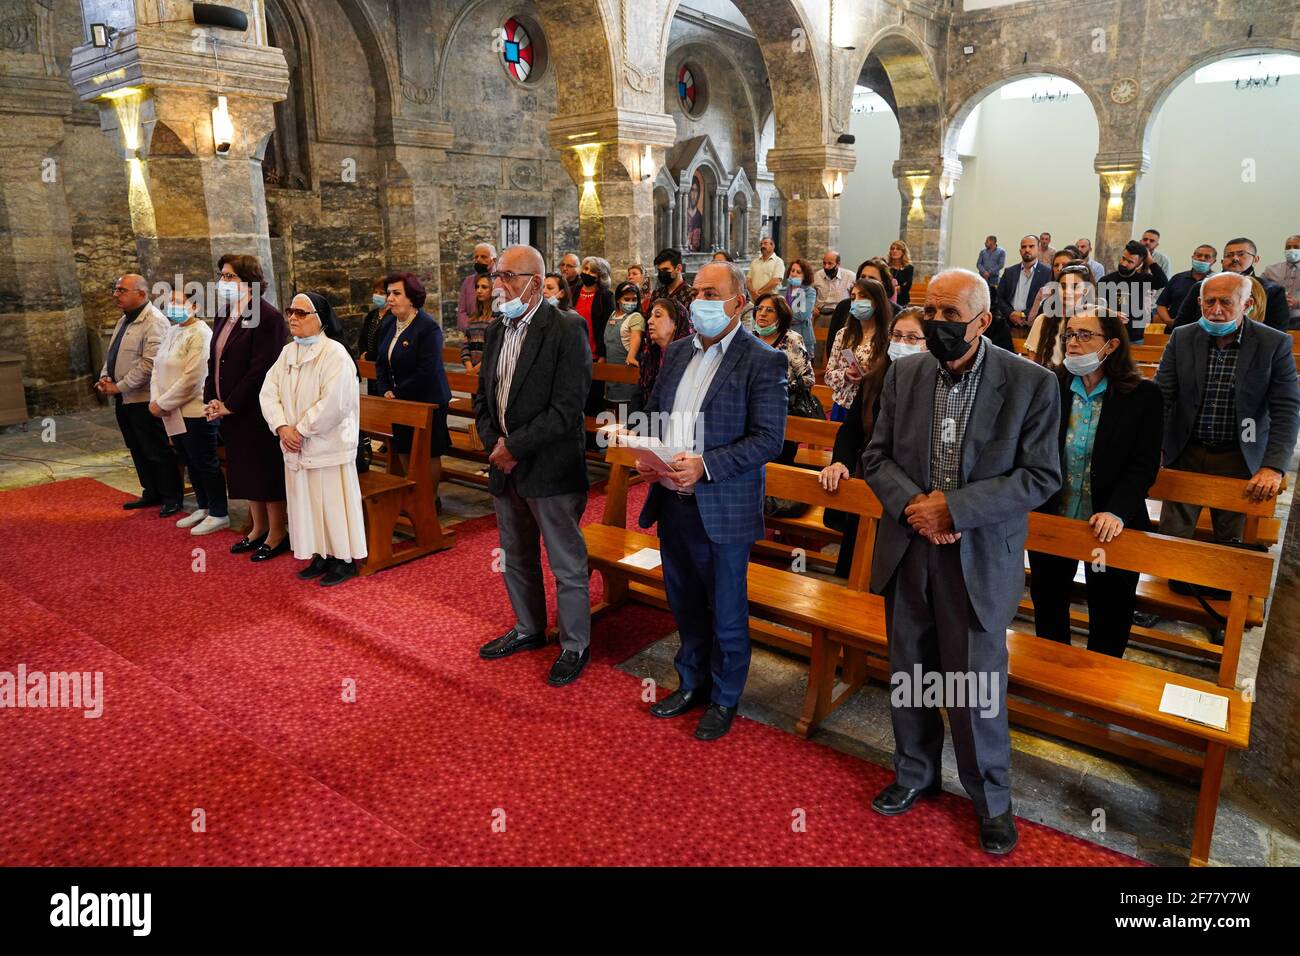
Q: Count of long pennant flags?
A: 0